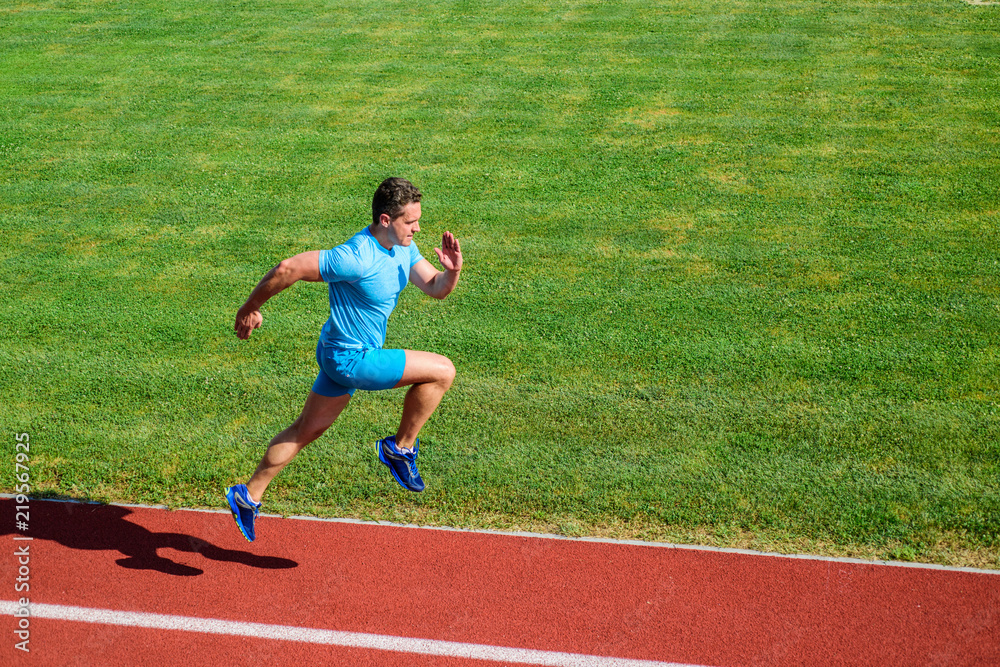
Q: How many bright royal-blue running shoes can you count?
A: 2